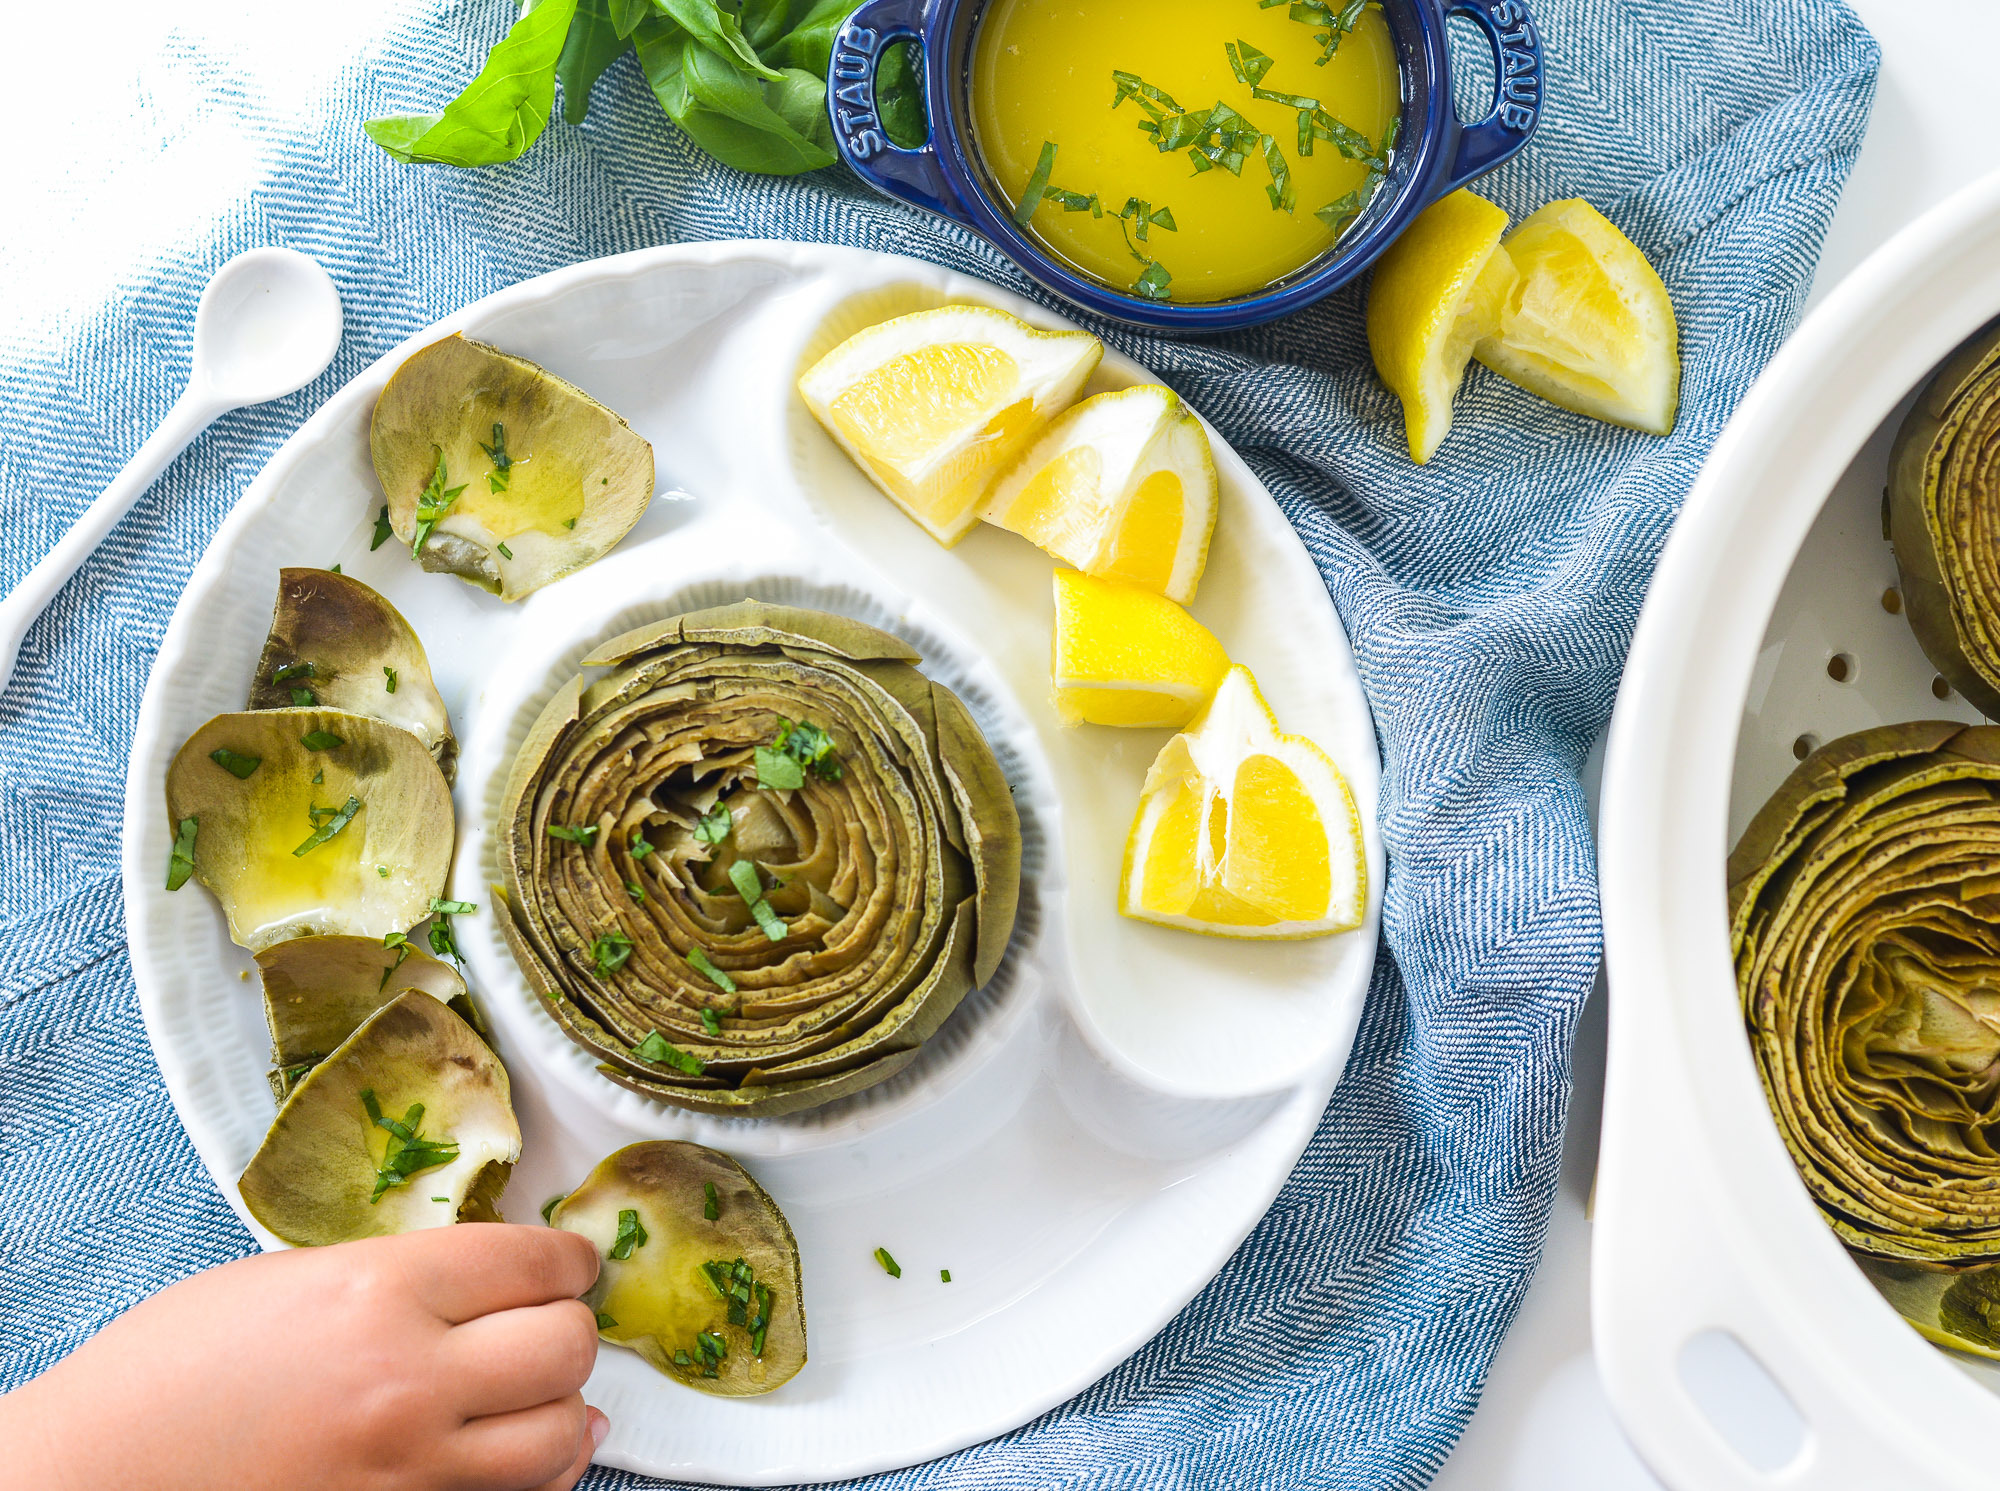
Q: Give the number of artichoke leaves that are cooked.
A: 6